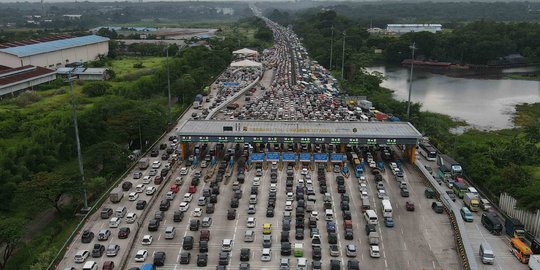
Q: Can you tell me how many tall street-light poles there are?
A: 5